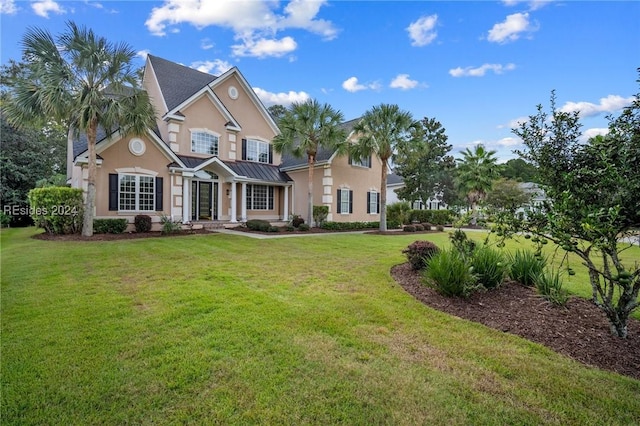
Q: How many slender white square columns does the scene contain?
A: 4